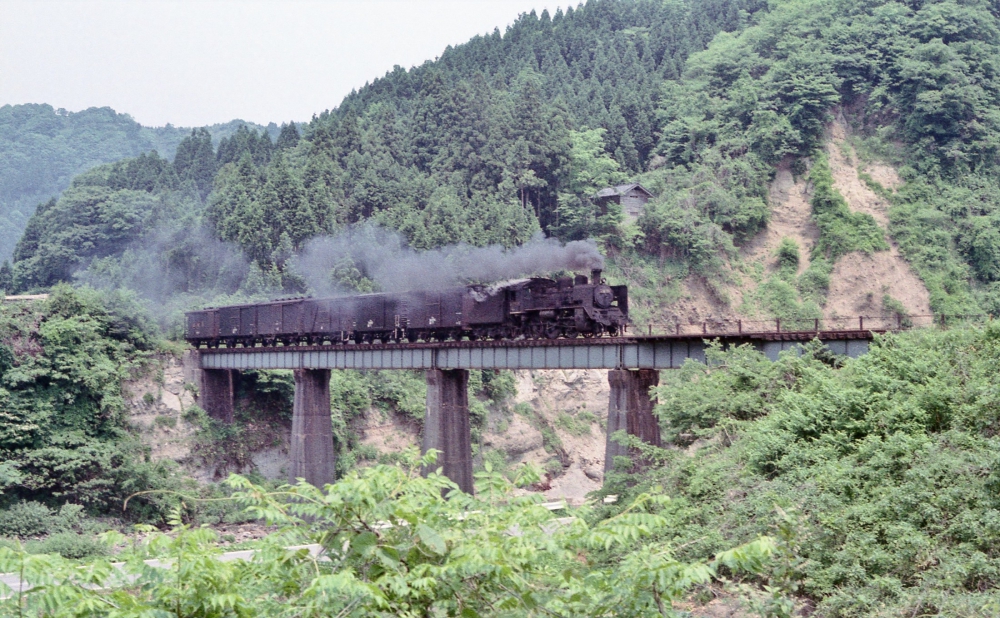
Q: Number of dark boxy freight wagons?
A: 6